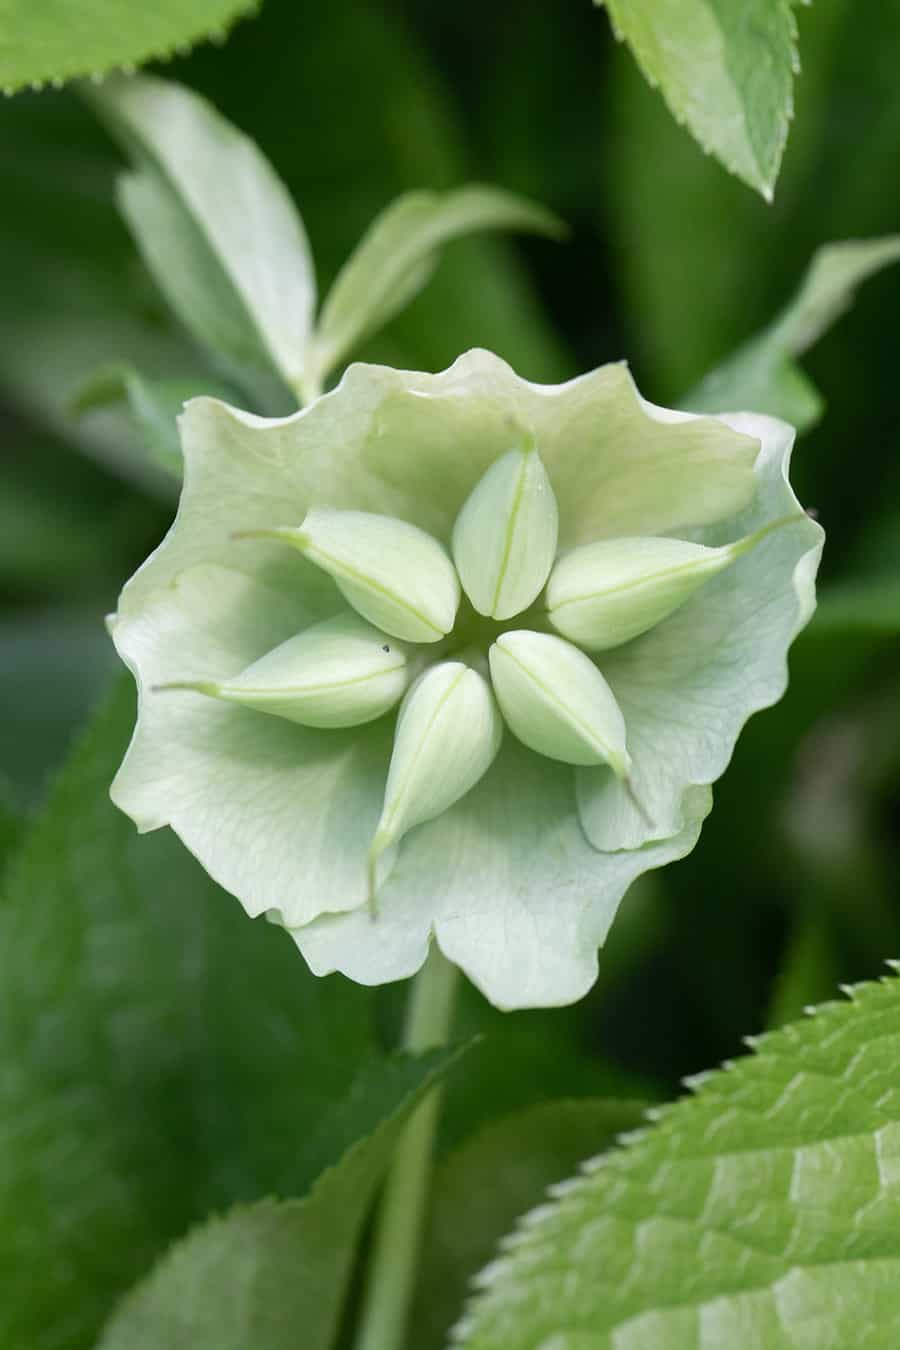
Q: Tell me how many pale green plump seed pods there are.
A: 6